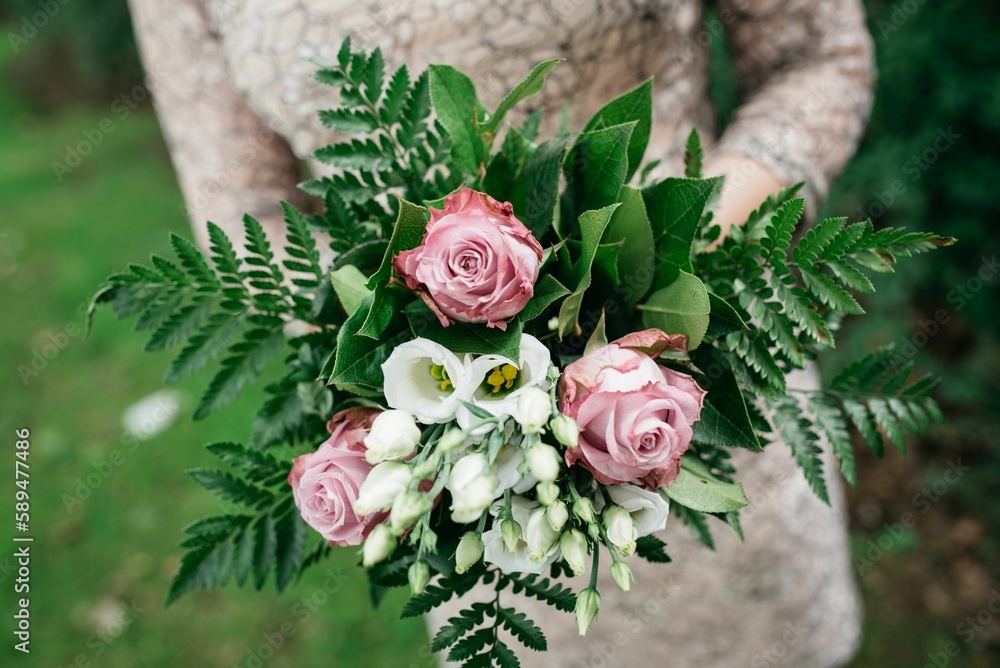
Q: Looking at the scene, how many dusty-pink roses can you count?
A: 3